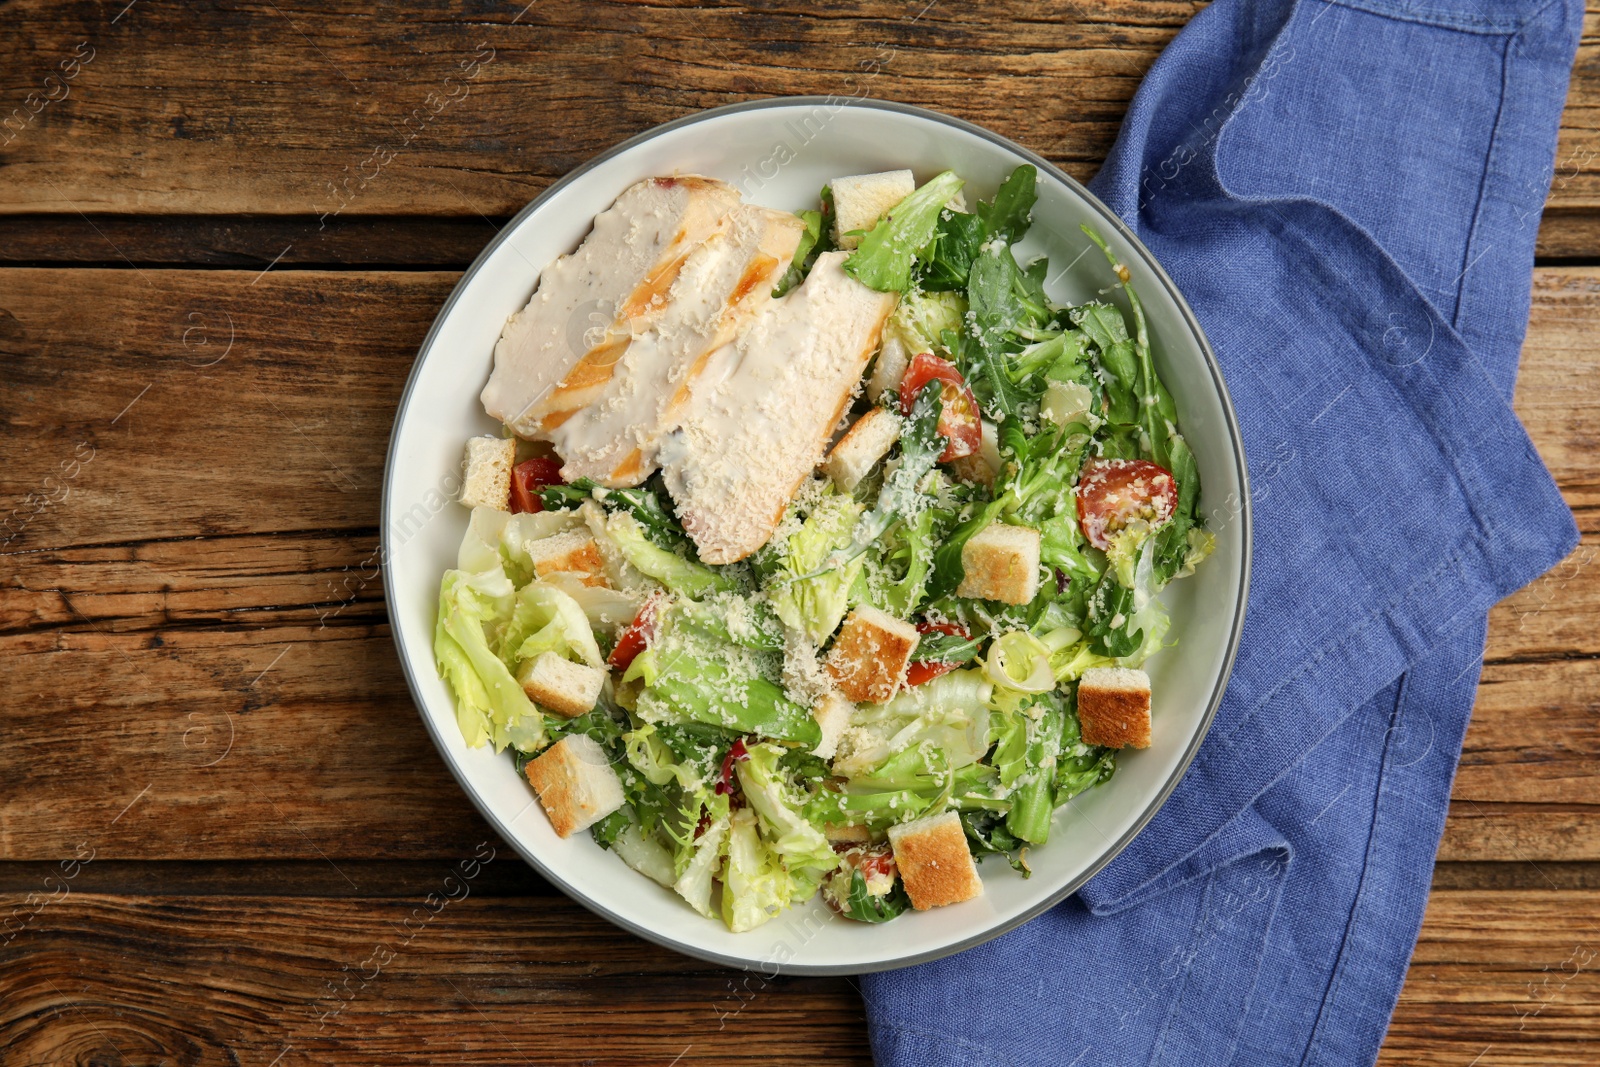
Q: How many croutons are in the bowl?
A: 11